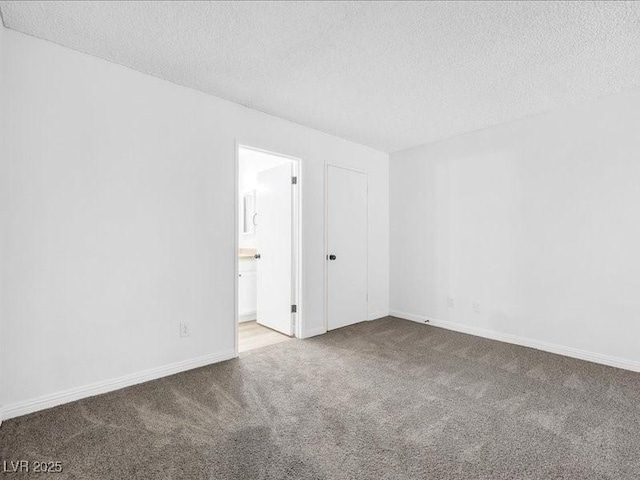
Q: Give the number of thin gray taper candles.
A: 0